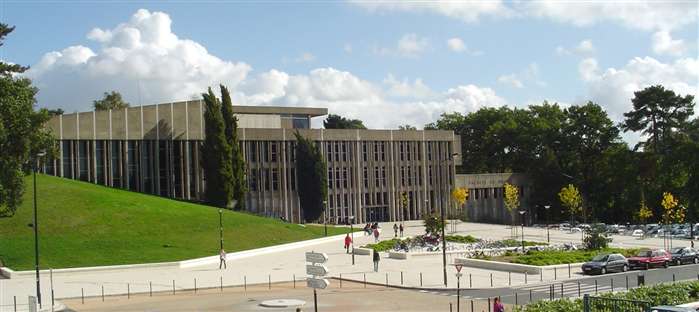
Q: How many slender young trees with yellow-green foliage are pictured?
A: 6